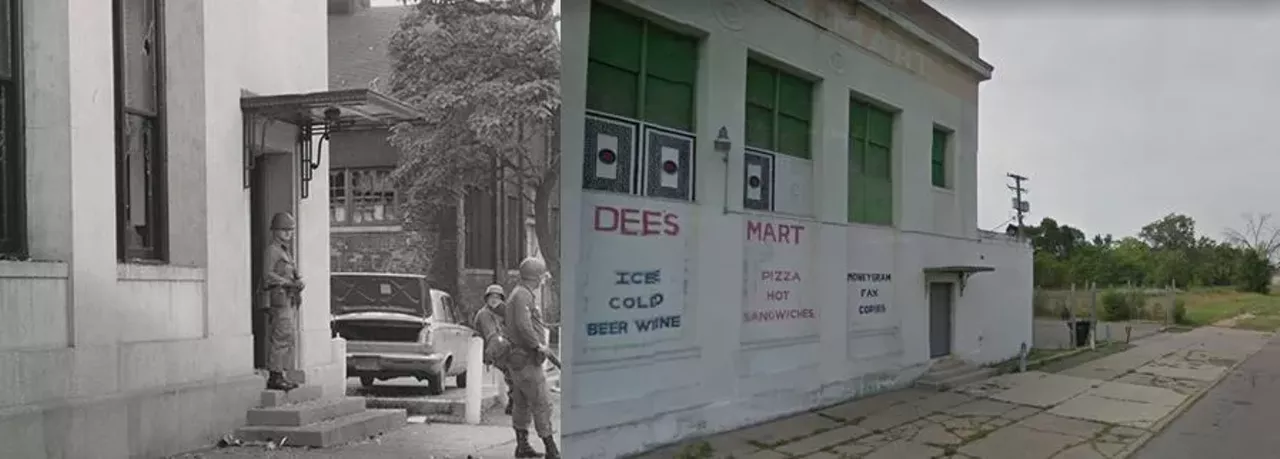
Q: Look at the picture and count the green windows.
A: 4